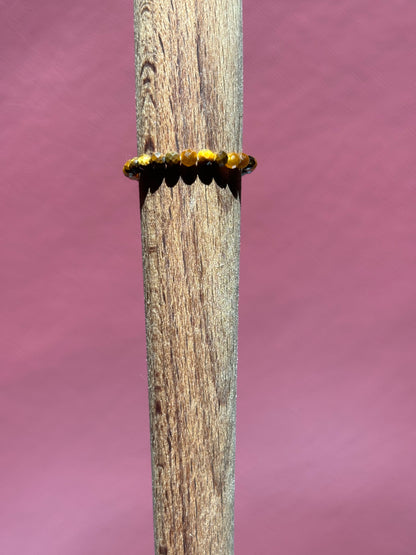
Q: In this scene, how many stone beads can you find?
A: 11